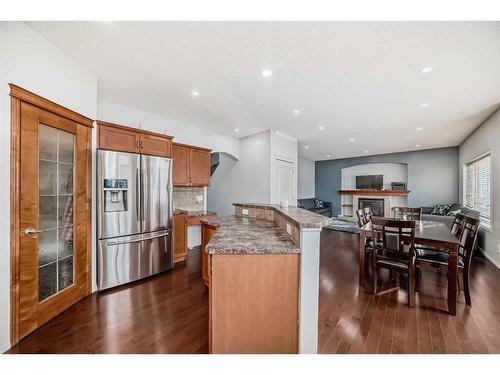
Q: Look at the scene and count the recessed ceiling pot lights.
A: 13